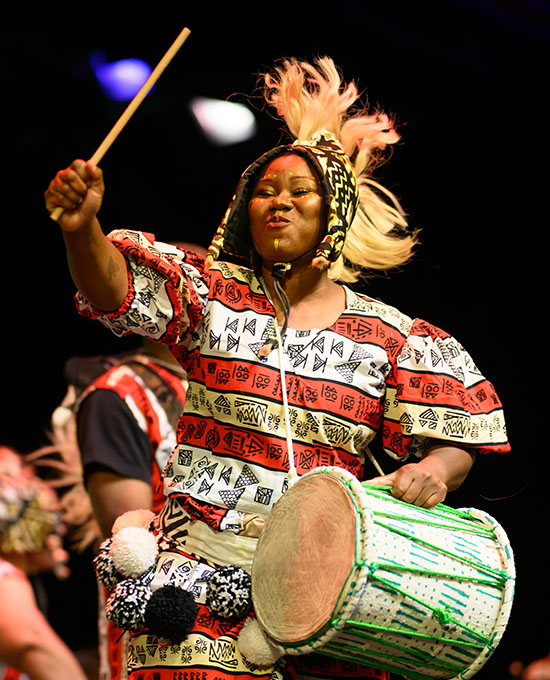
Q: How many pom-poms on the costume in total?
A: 7